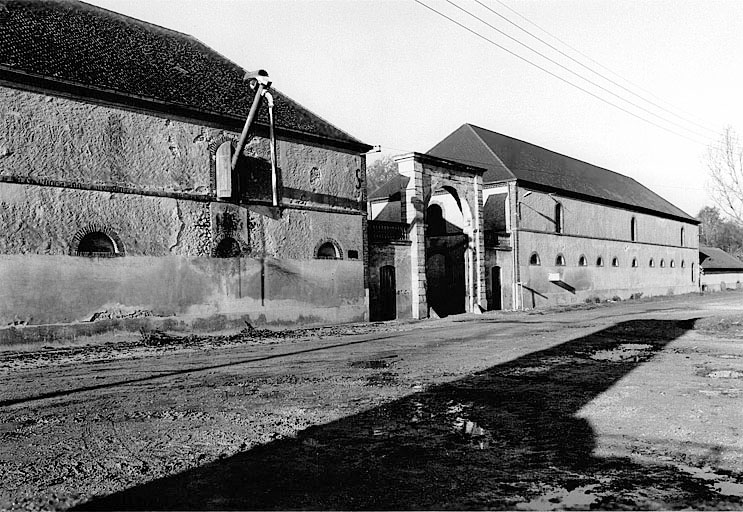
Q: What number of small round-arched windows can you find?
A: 13